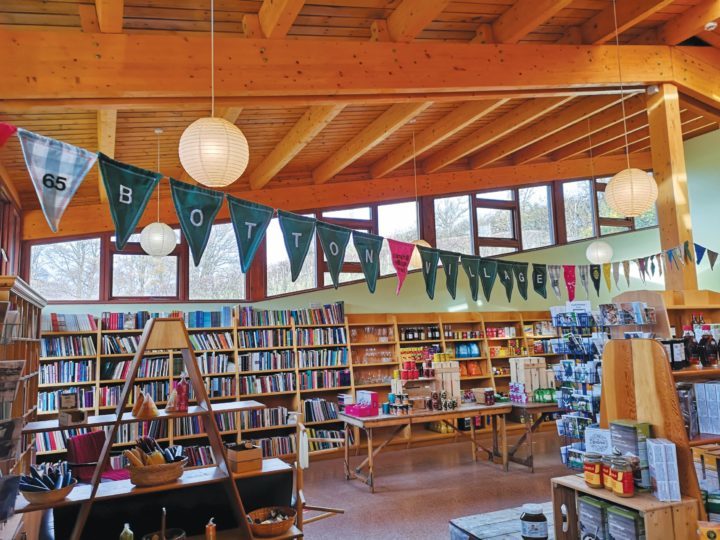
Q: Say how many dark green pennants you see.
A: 13